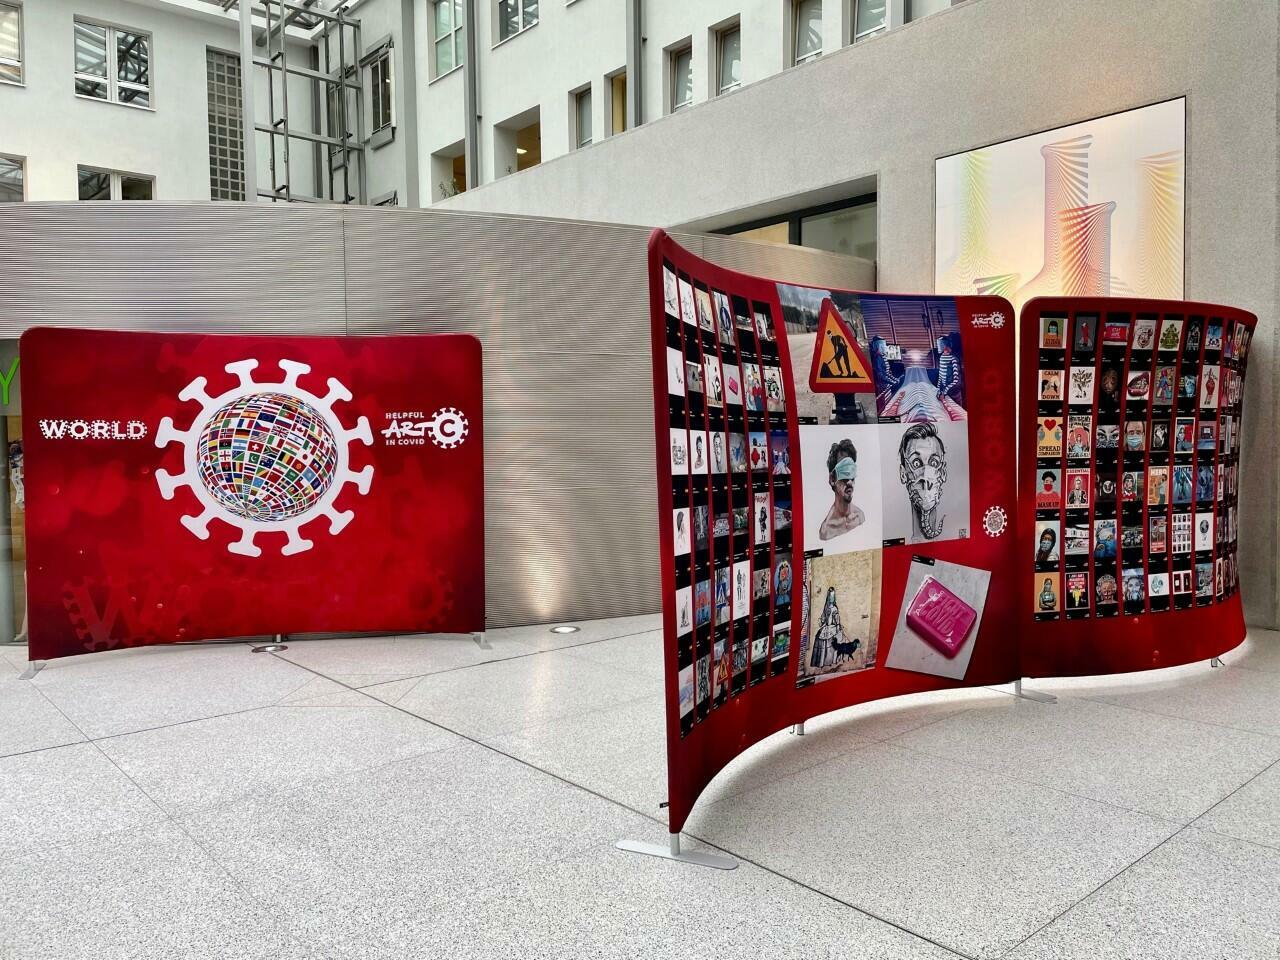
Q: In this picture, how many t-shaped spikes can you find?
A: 12